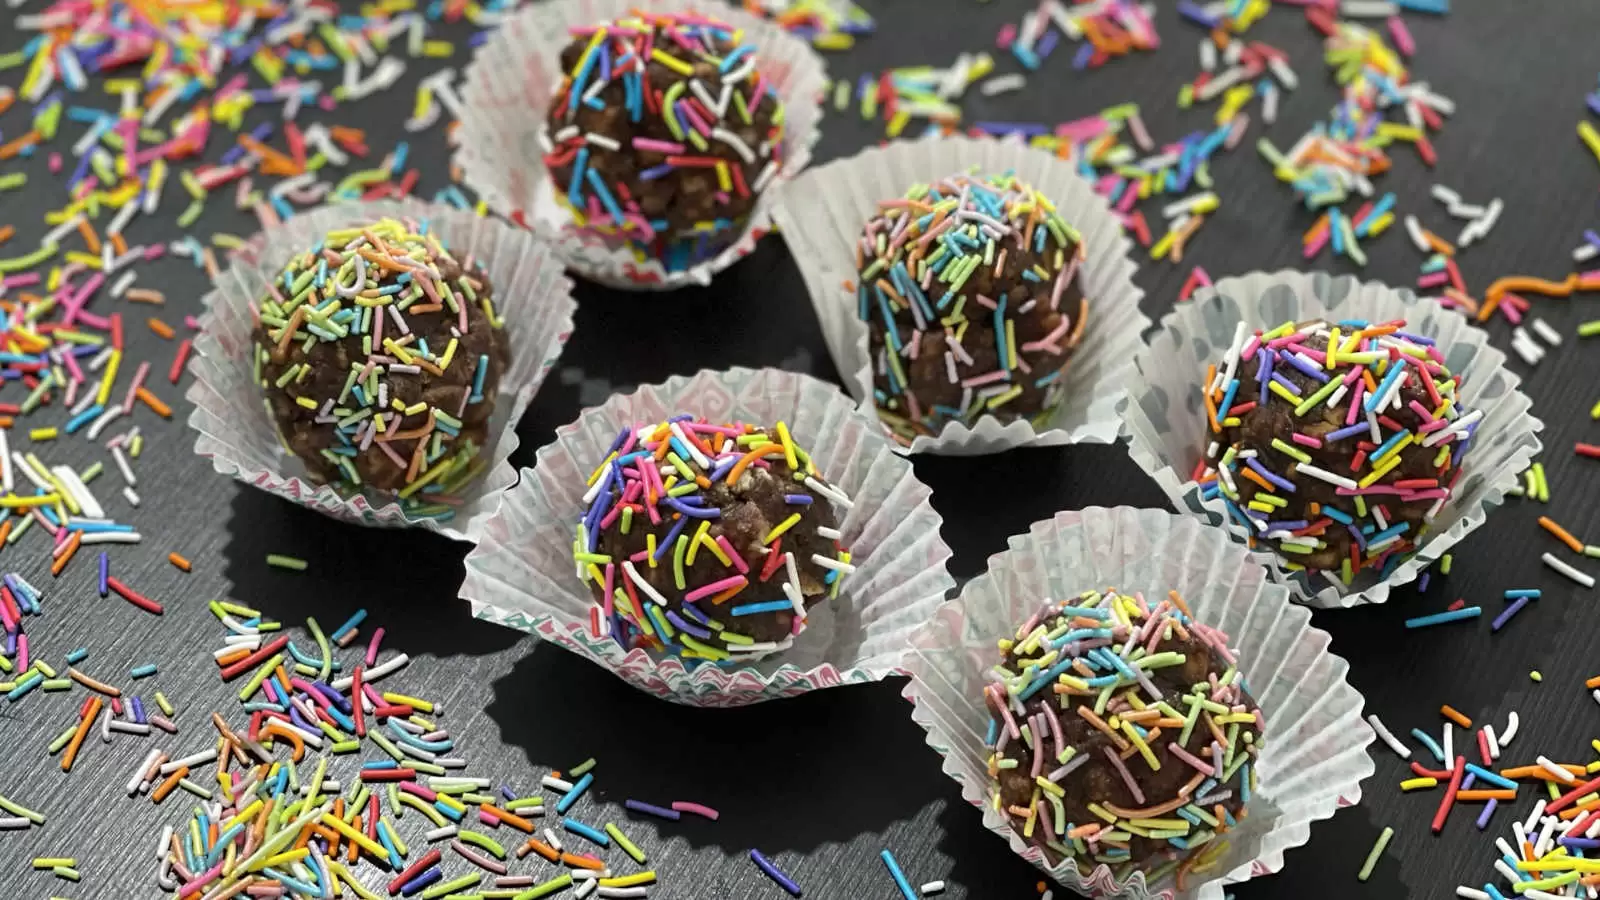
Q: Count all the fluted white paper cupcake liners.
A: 6